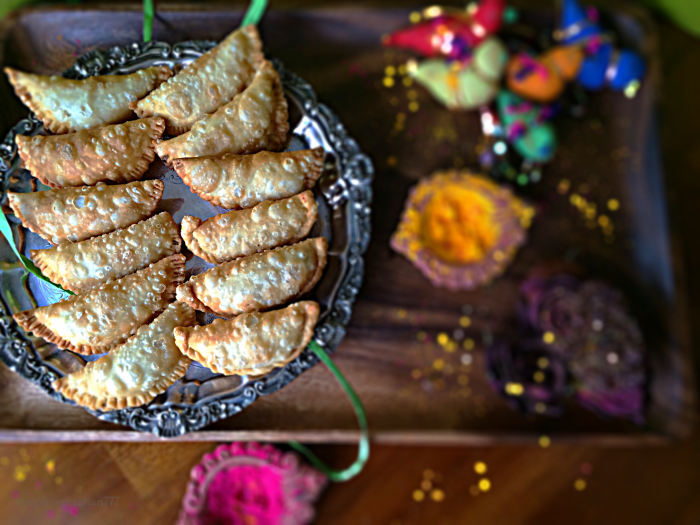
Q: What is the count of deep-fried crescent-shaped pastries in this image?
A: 12